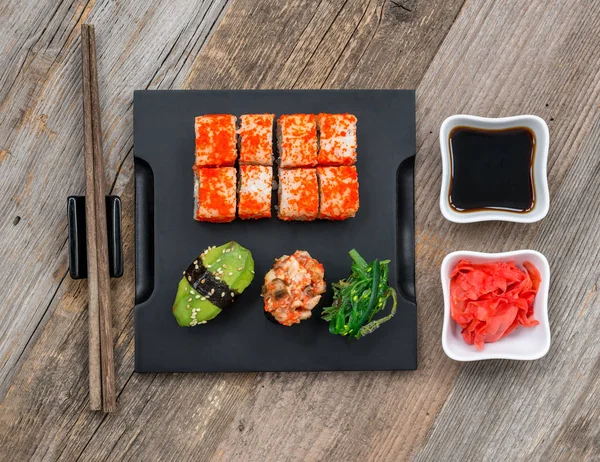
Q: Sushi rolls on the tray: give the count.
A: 8